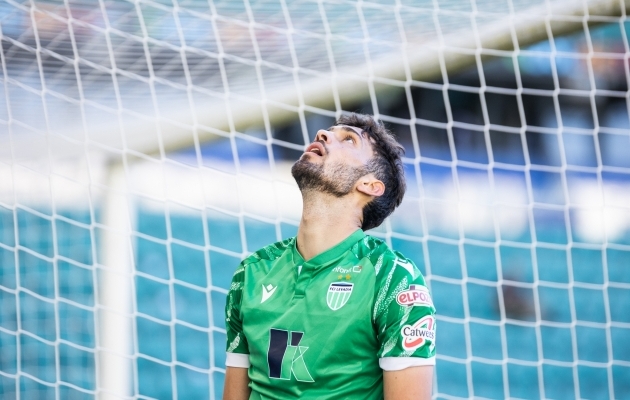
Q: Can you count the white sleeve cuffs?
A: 2